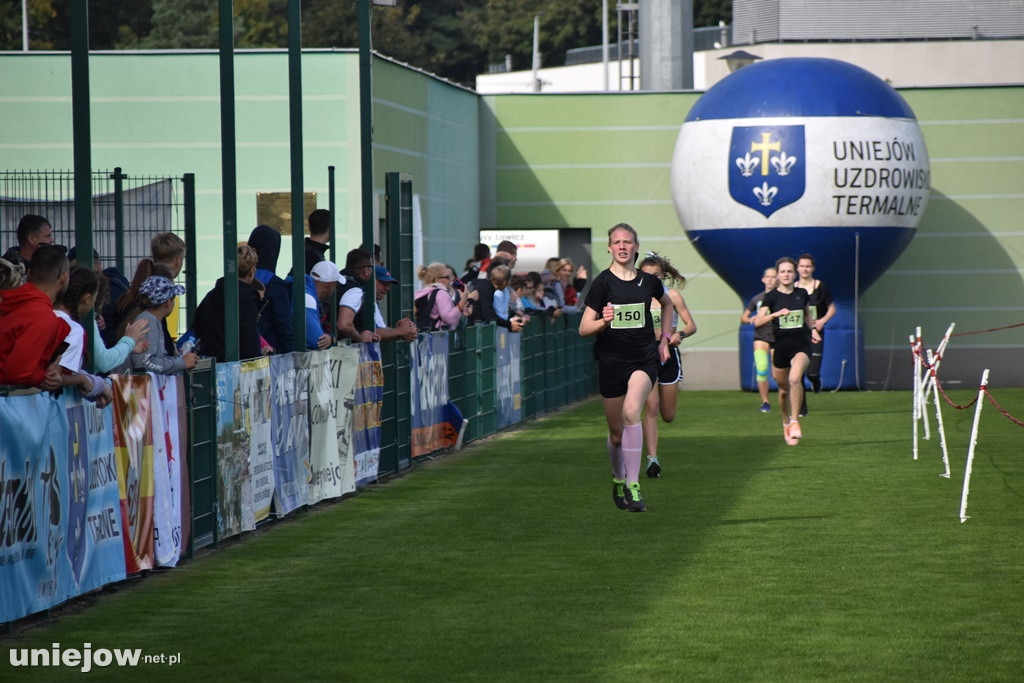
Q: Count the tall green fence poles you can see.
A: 4